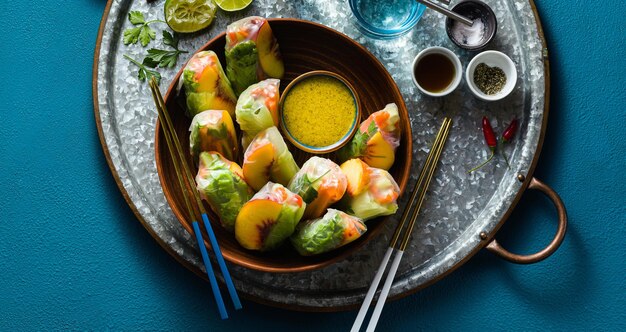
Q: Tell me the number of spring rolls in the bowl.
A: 11